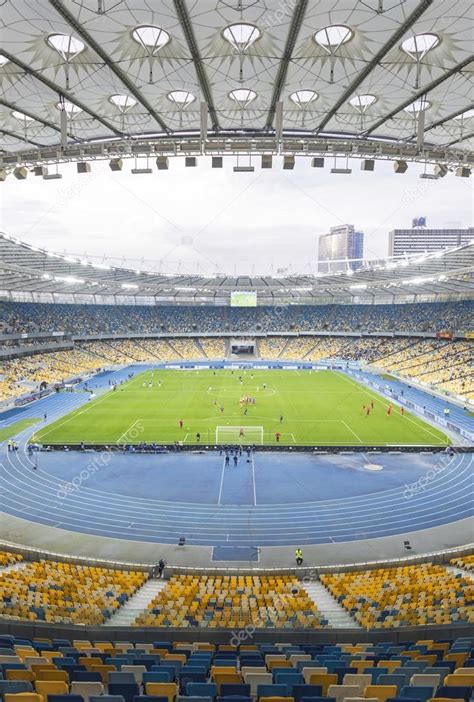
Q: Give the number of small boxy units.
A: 15